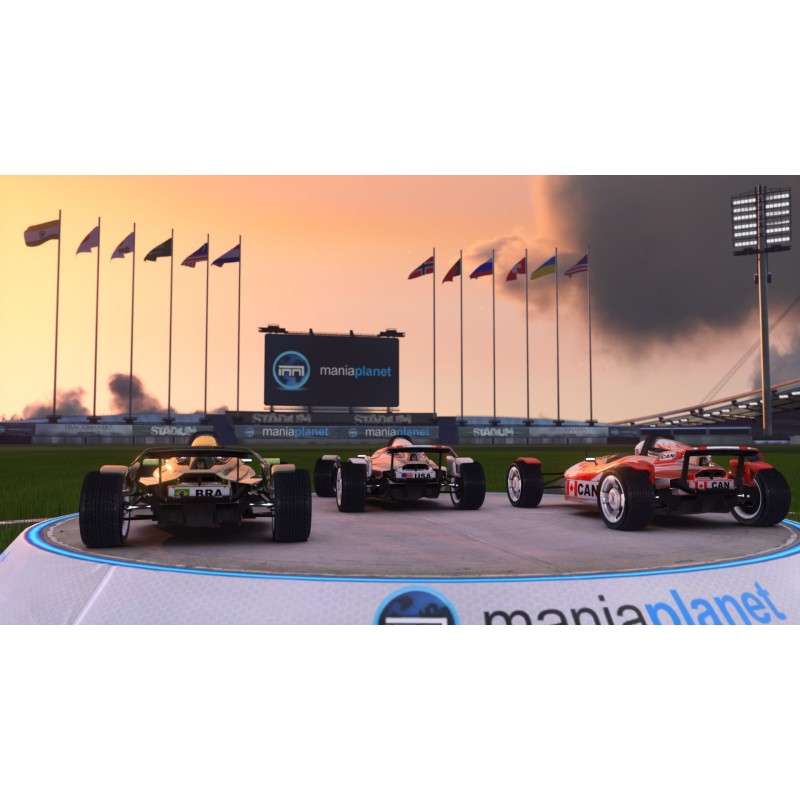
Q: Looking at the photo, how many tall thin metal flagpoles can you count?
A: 12